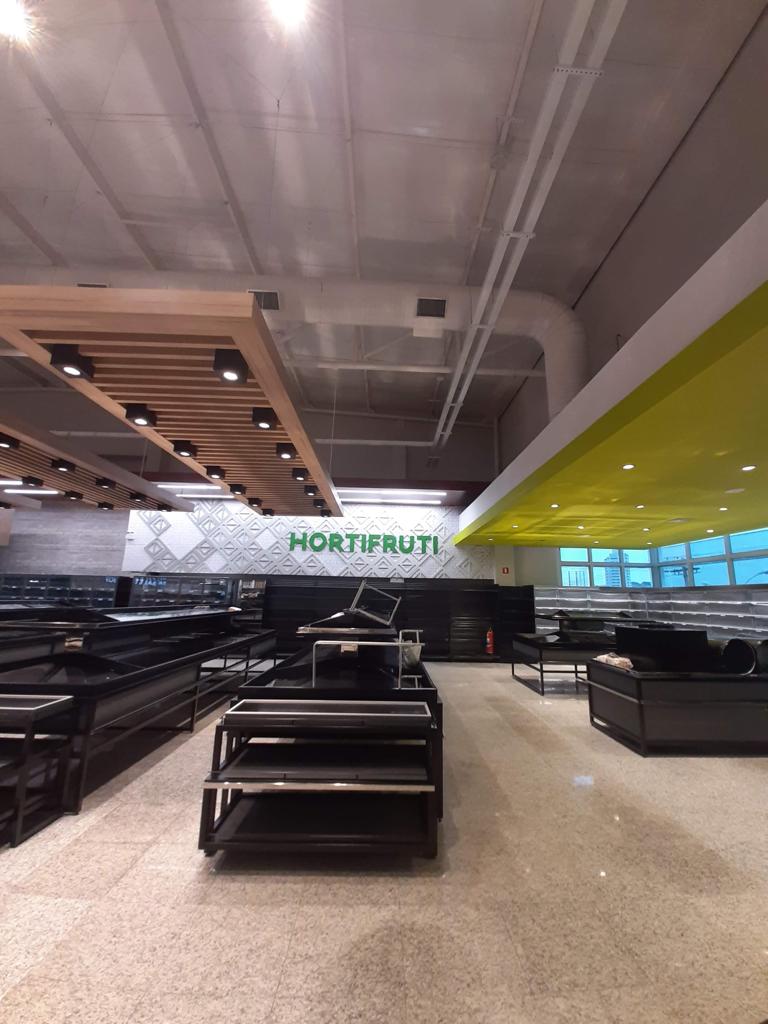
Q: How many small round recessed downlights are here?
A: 12